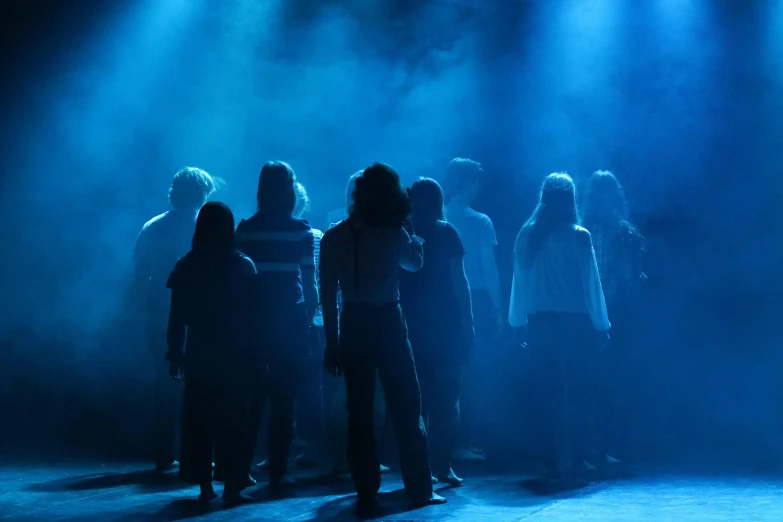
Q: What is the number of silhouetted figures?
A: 10